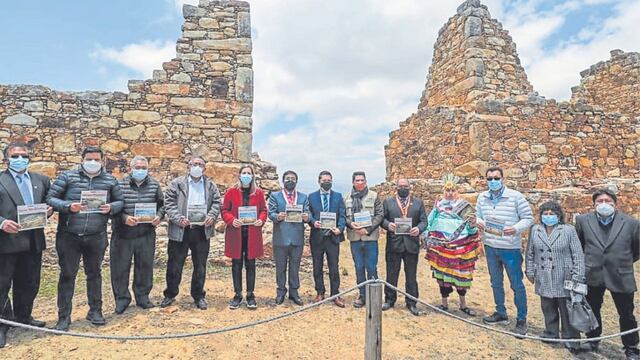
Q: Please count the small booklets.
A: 11